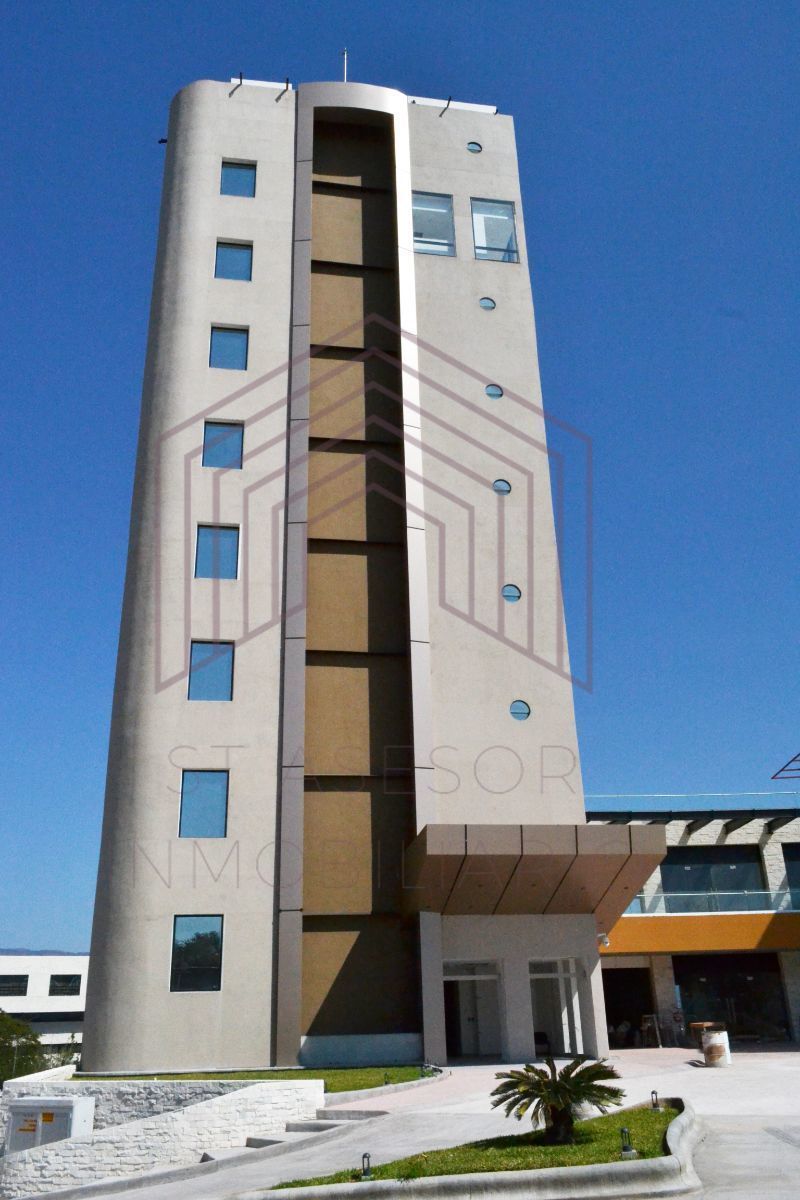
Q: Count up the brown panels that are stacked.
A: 9